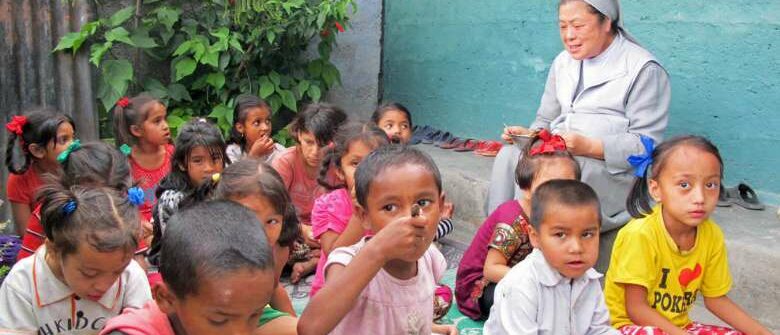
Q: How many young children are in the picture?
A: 15